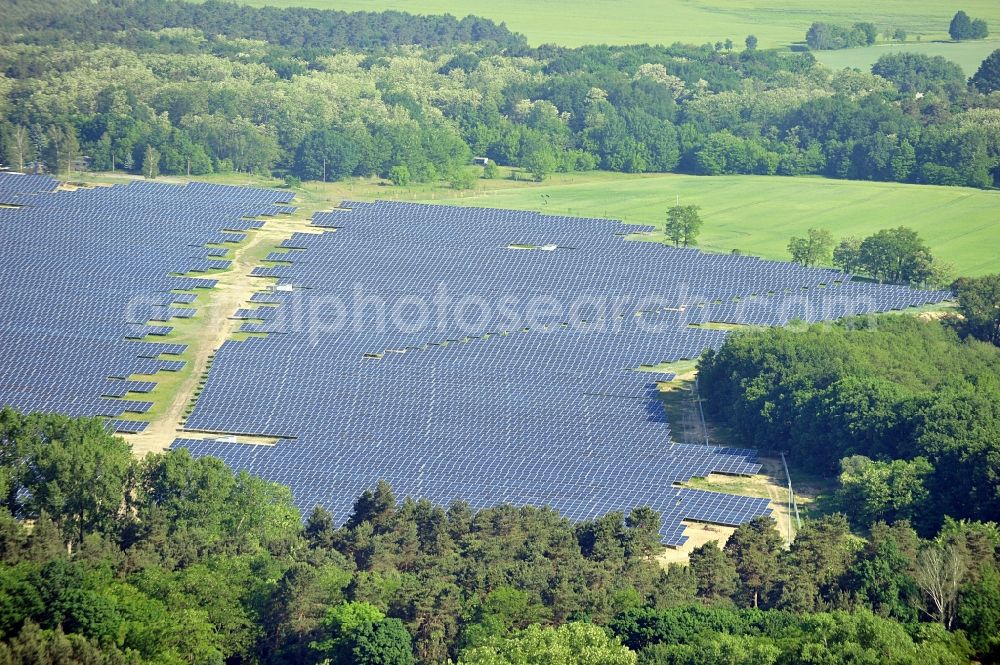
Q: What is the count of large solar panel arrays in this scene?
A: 2